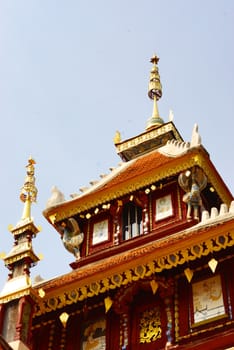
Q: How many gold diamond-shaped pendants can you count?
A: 5